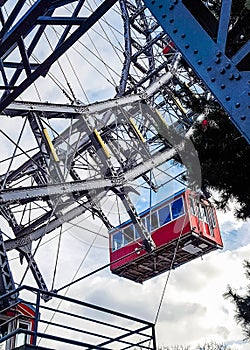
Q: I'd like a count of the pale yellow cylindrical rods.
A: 5